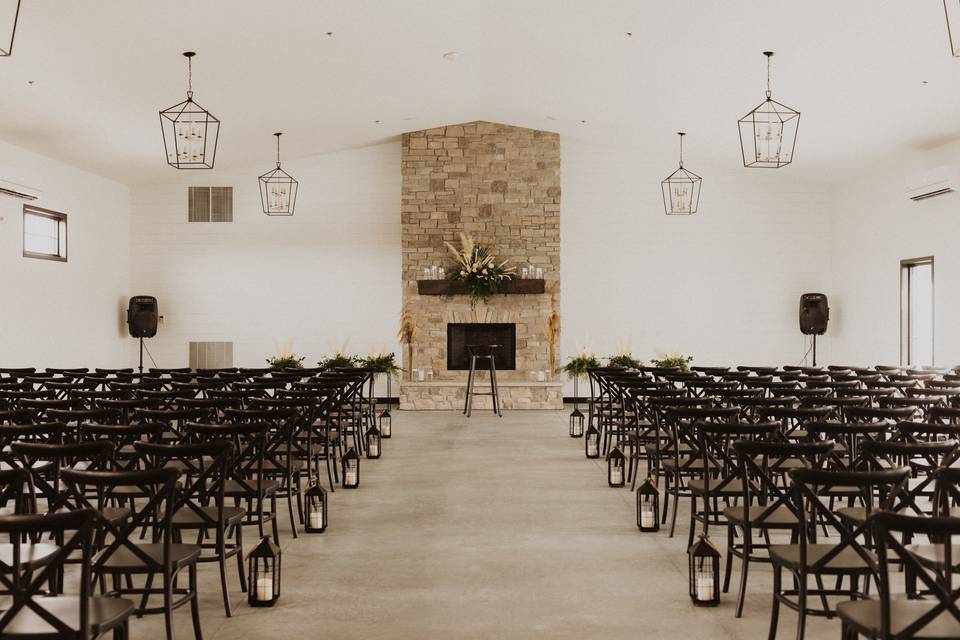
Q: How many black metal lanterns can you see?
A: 10